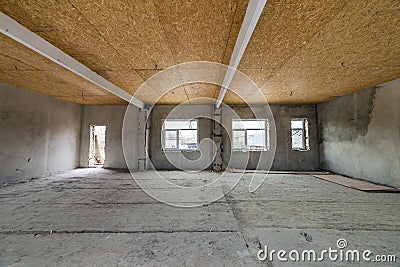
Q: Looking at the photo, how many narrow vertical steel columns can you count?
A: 2